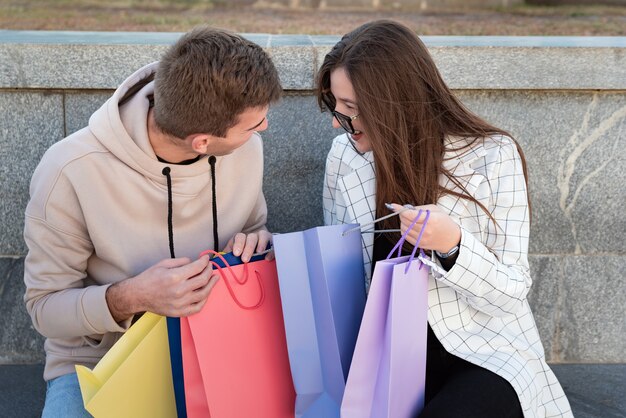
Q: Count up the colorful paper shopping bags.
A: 5